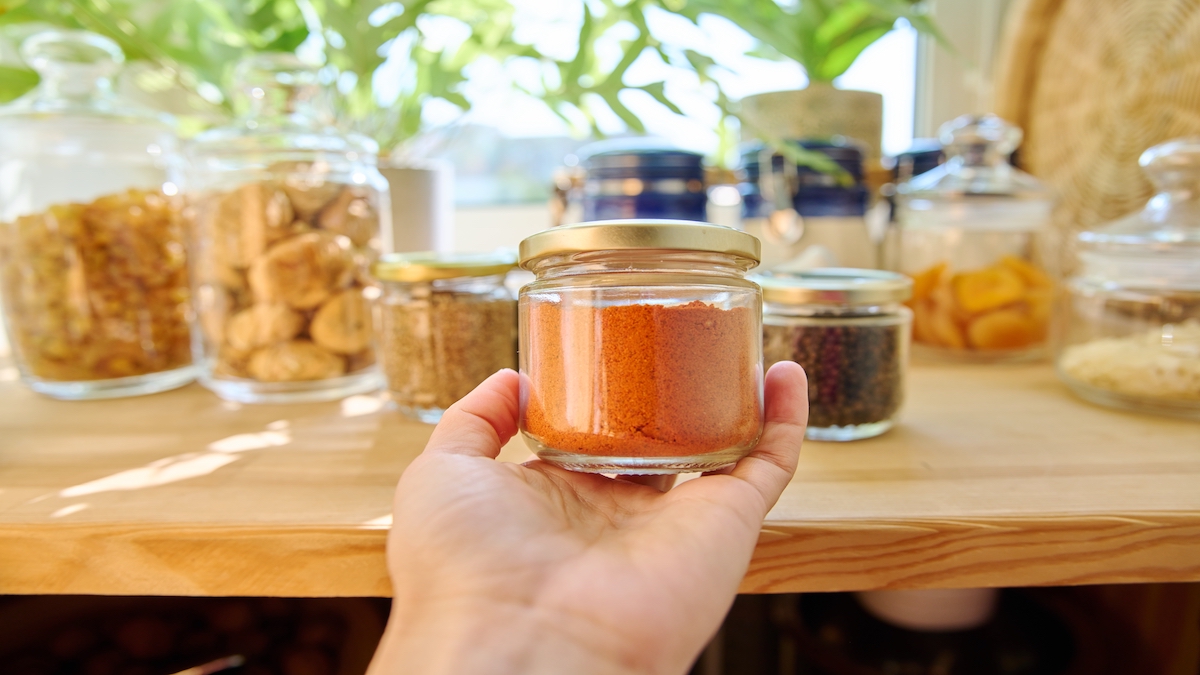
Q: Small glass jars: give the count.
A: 3